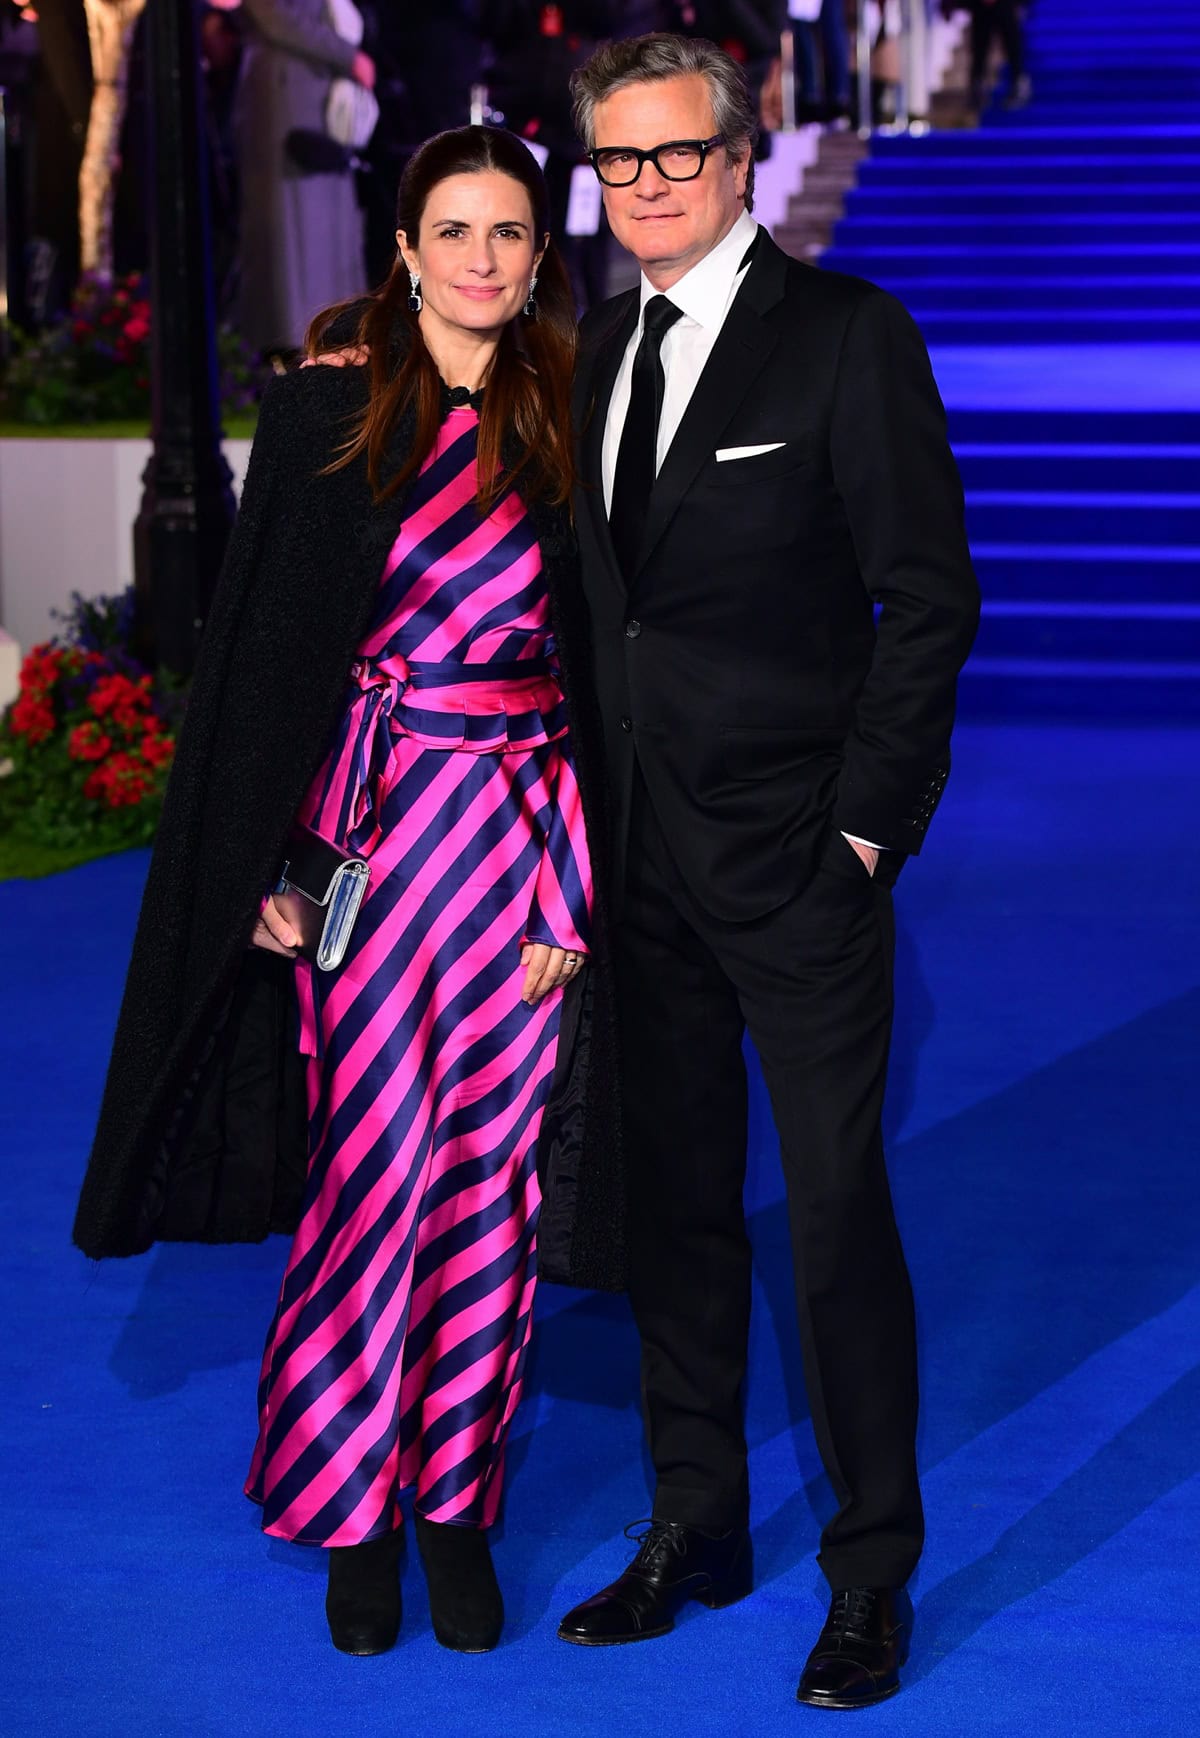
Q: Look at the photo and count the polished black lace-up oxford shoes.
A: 2